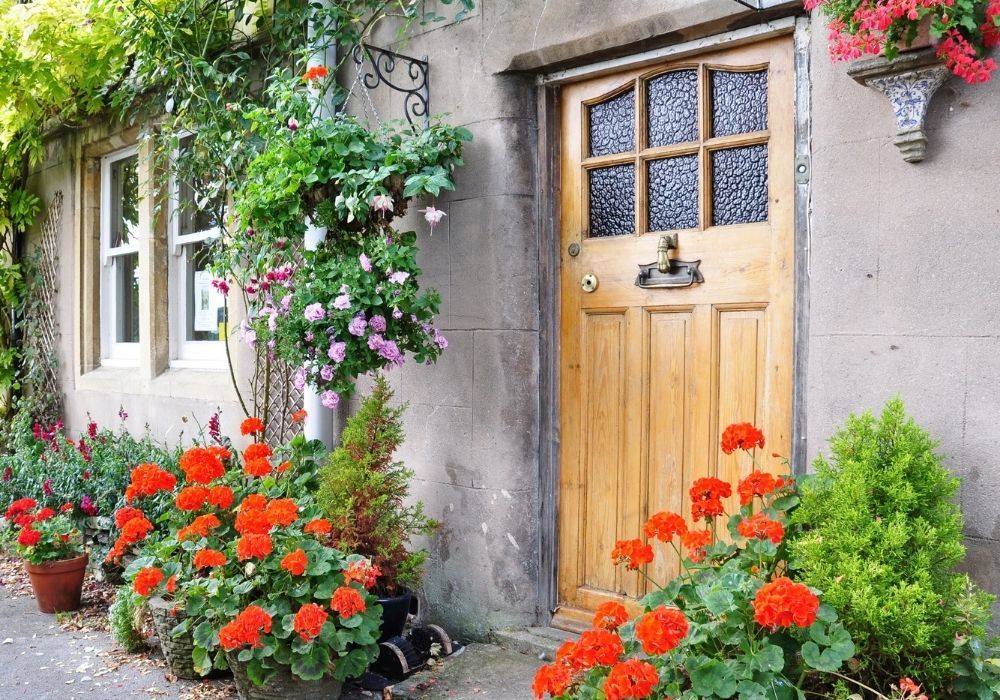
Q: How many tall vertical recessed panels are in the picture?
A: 3